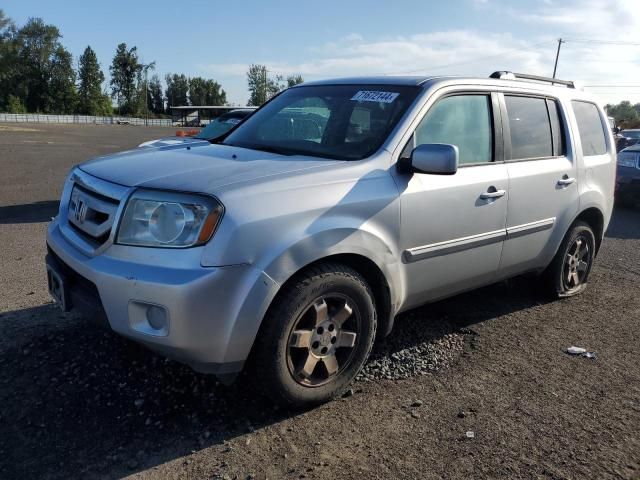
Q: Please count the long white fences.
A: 1